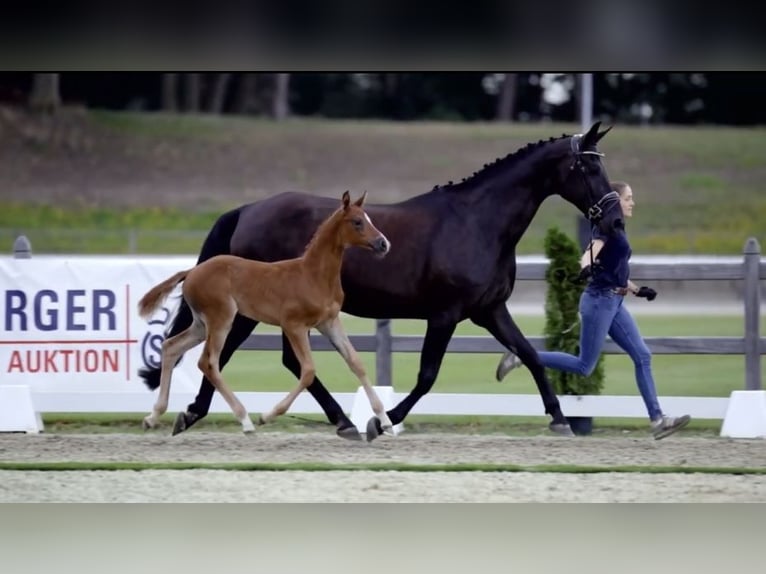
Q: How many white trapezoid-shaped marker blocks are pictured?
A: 3